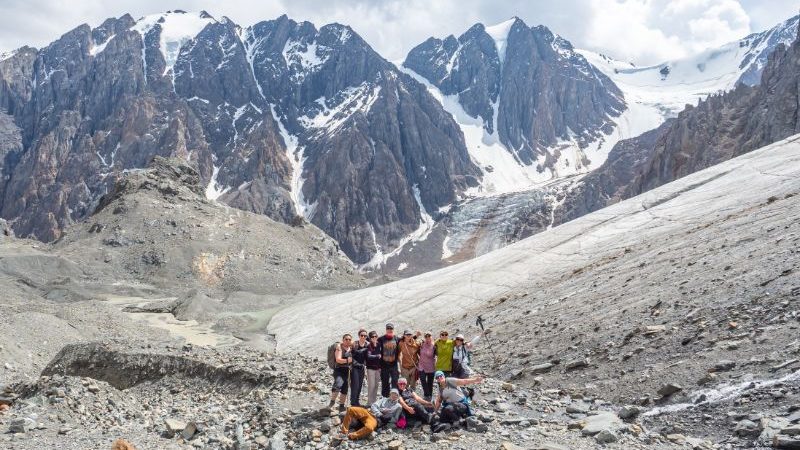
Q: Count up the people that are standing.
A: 8